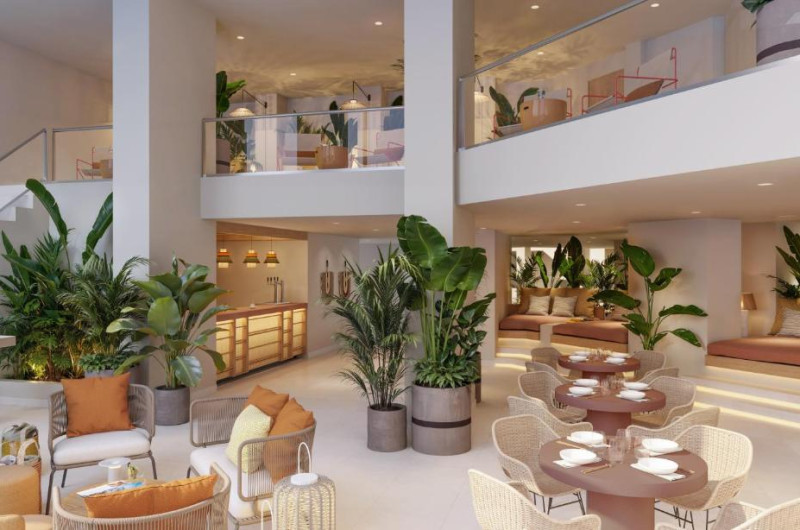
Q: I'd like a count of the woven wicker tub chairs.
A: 12